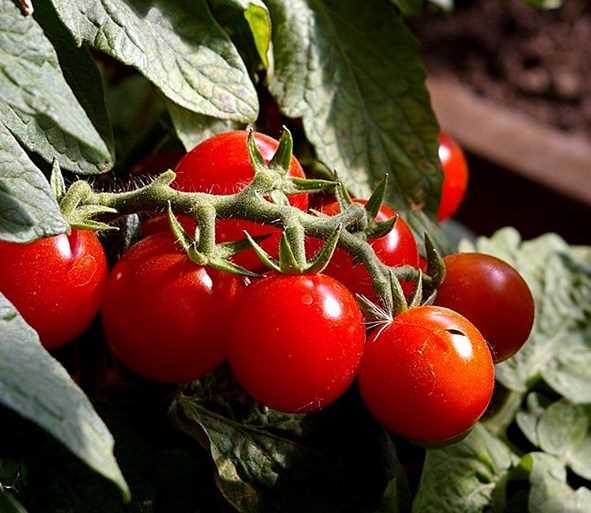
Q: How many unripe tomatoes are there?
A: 0